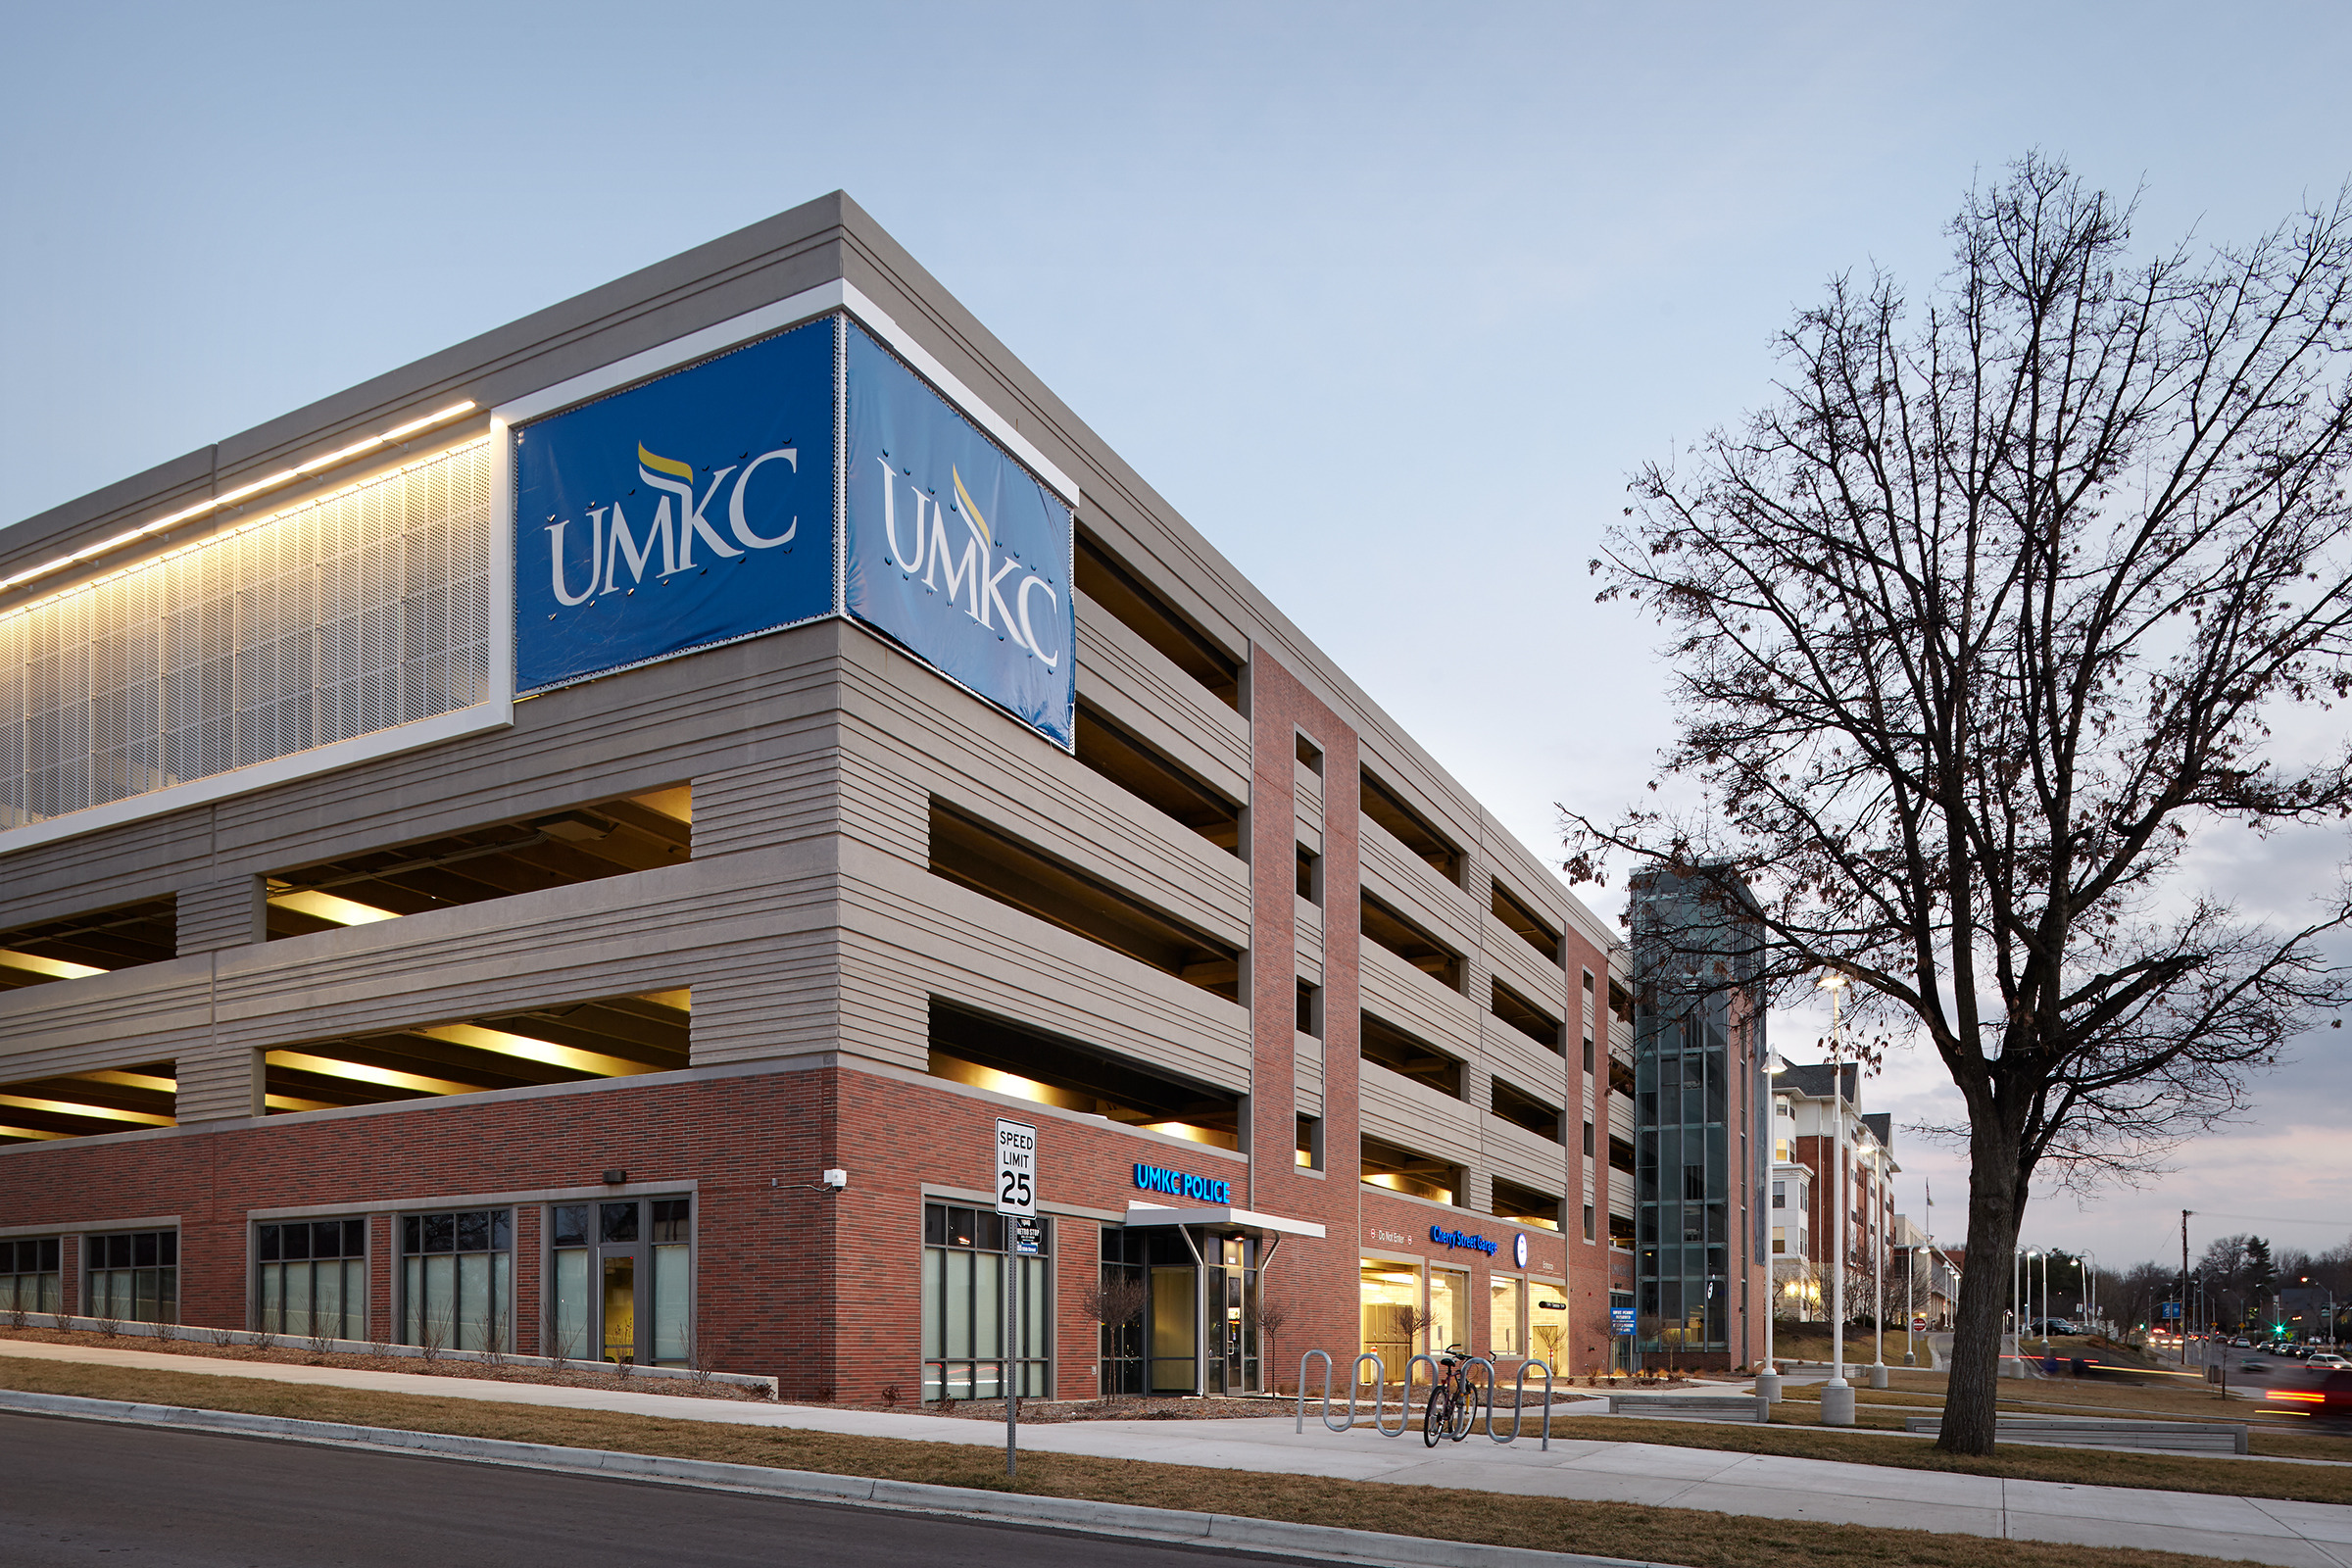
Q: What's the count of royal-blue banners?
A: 2